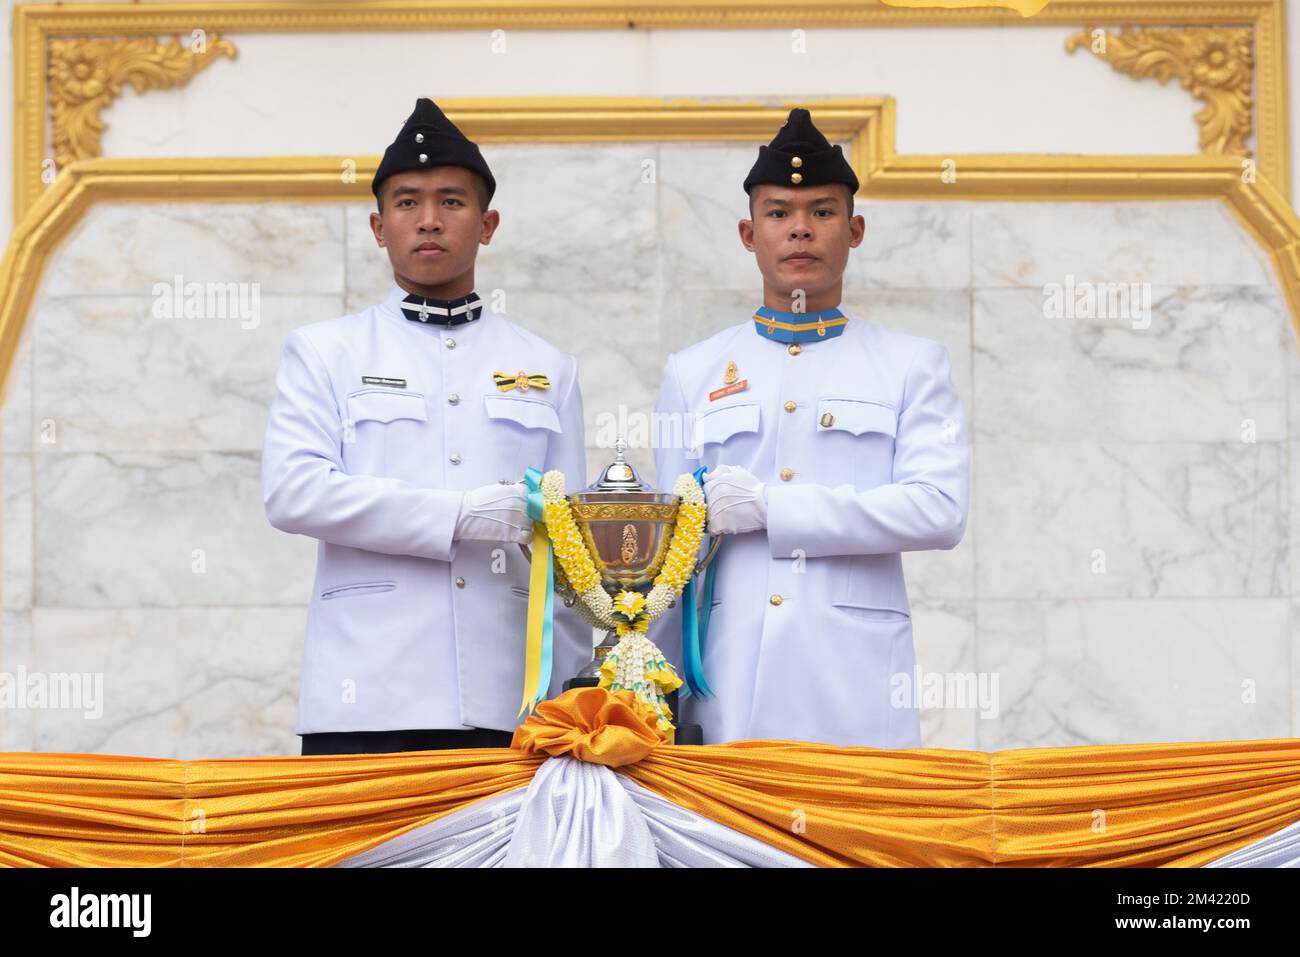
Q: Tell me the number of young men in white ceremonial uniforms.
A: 2